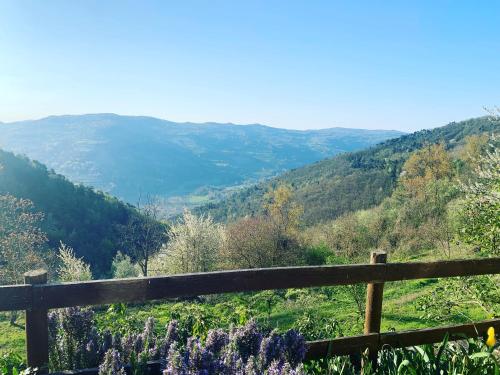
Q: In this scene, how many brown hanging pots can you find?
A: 0